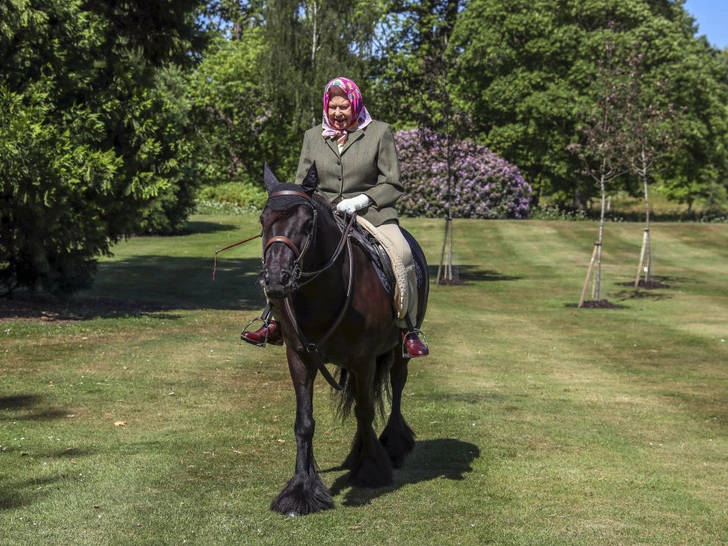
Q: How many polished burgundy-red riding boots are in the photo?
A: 2